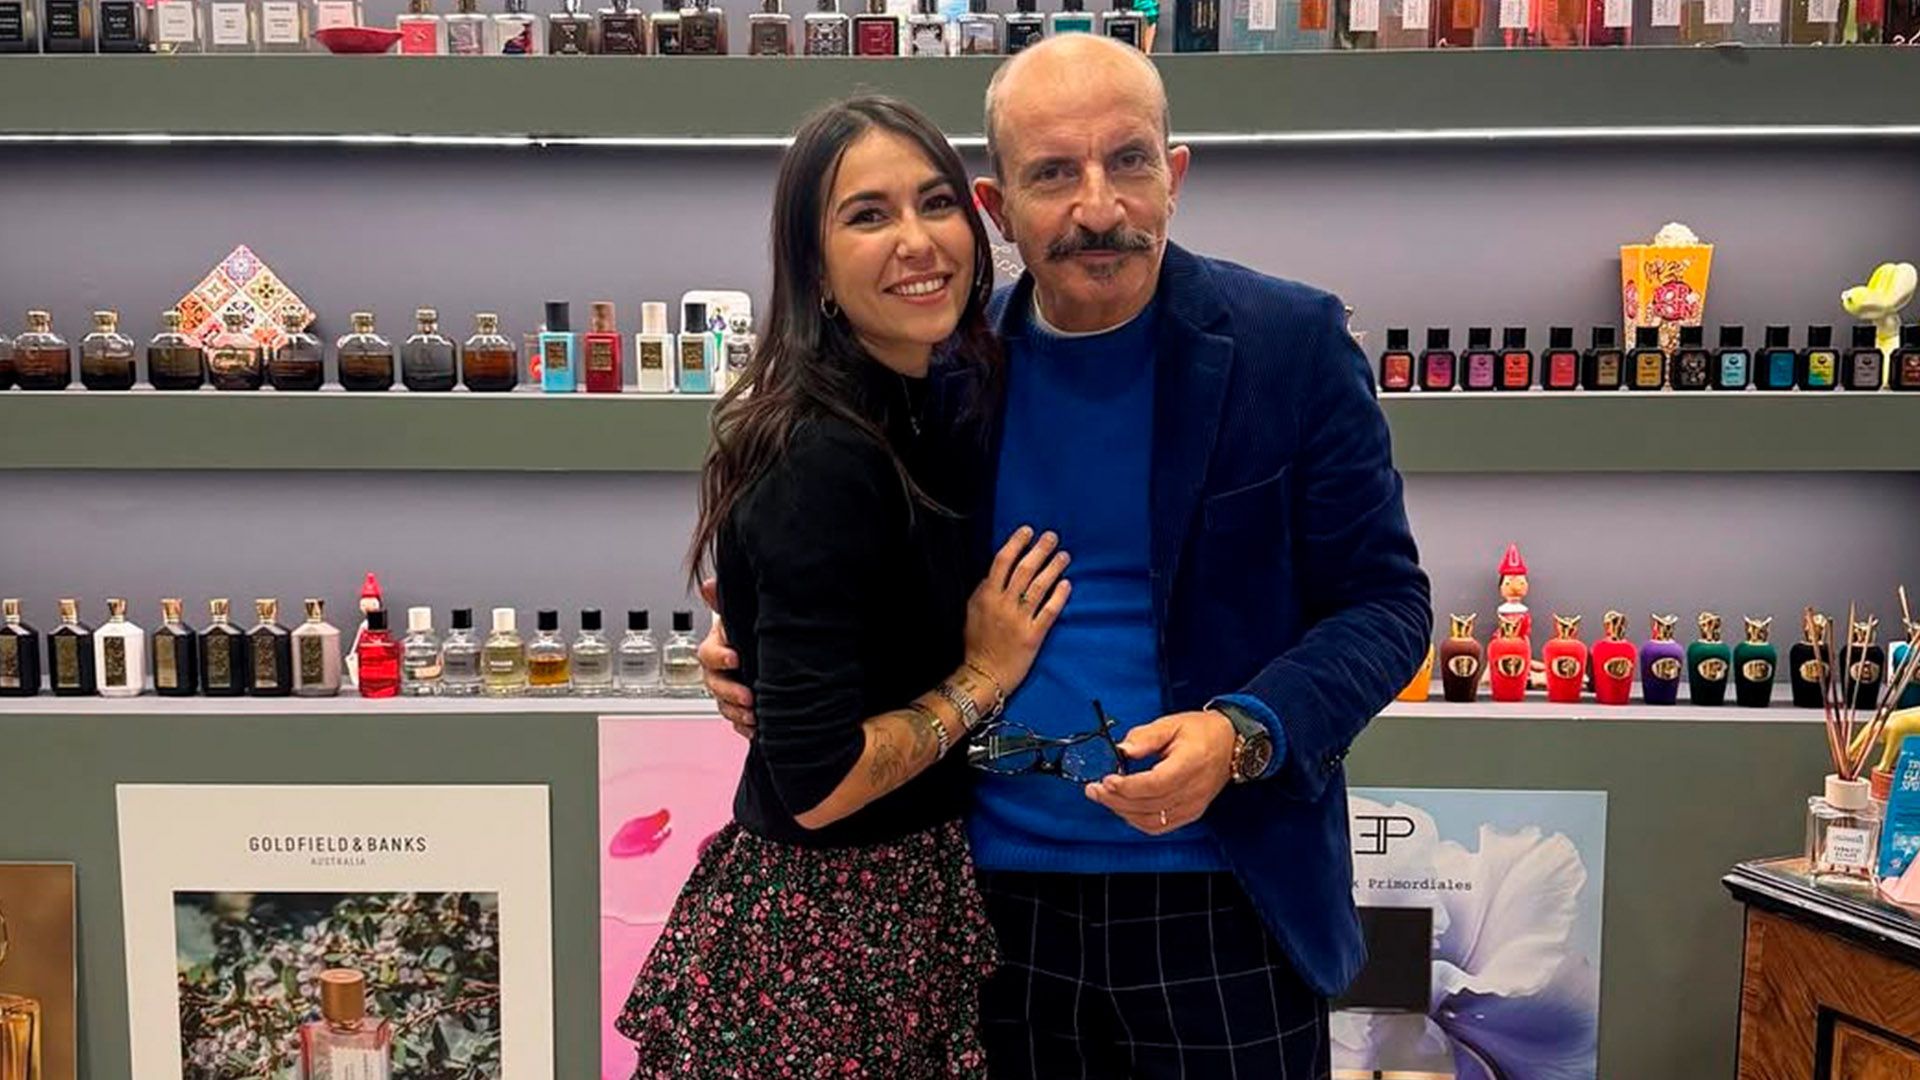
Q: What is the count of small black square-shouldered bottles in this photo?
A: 13